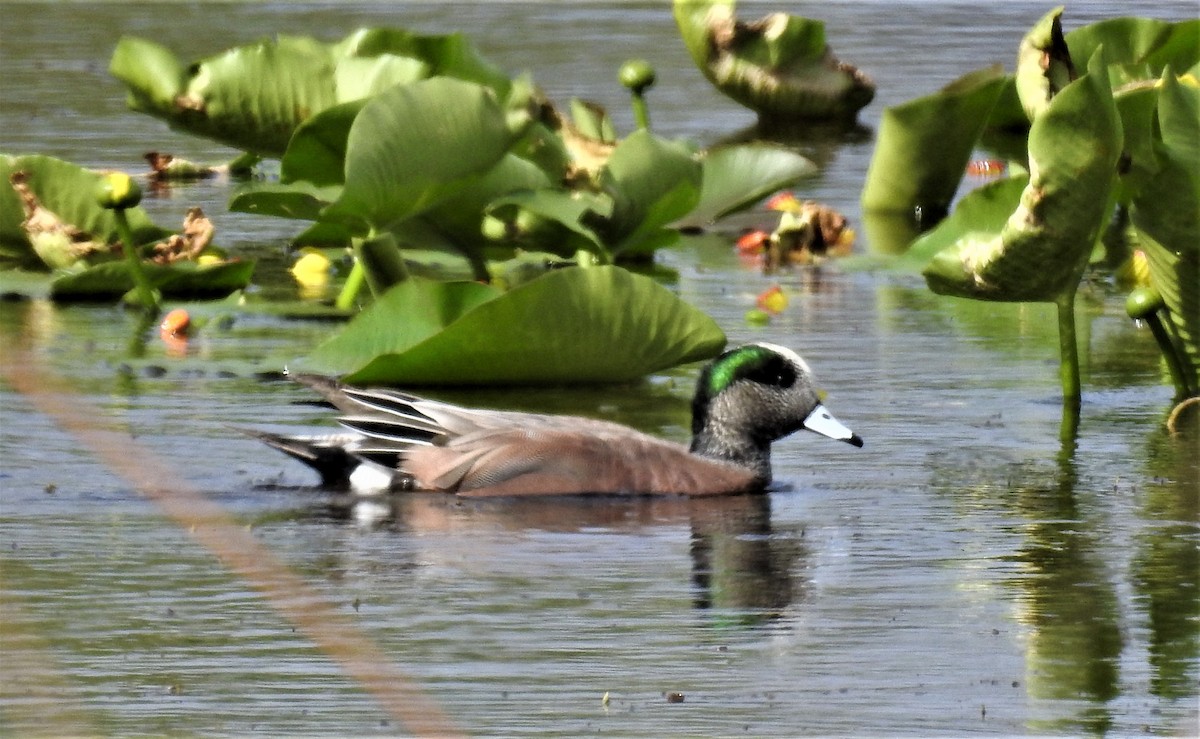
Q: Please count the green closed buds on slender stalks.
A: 3